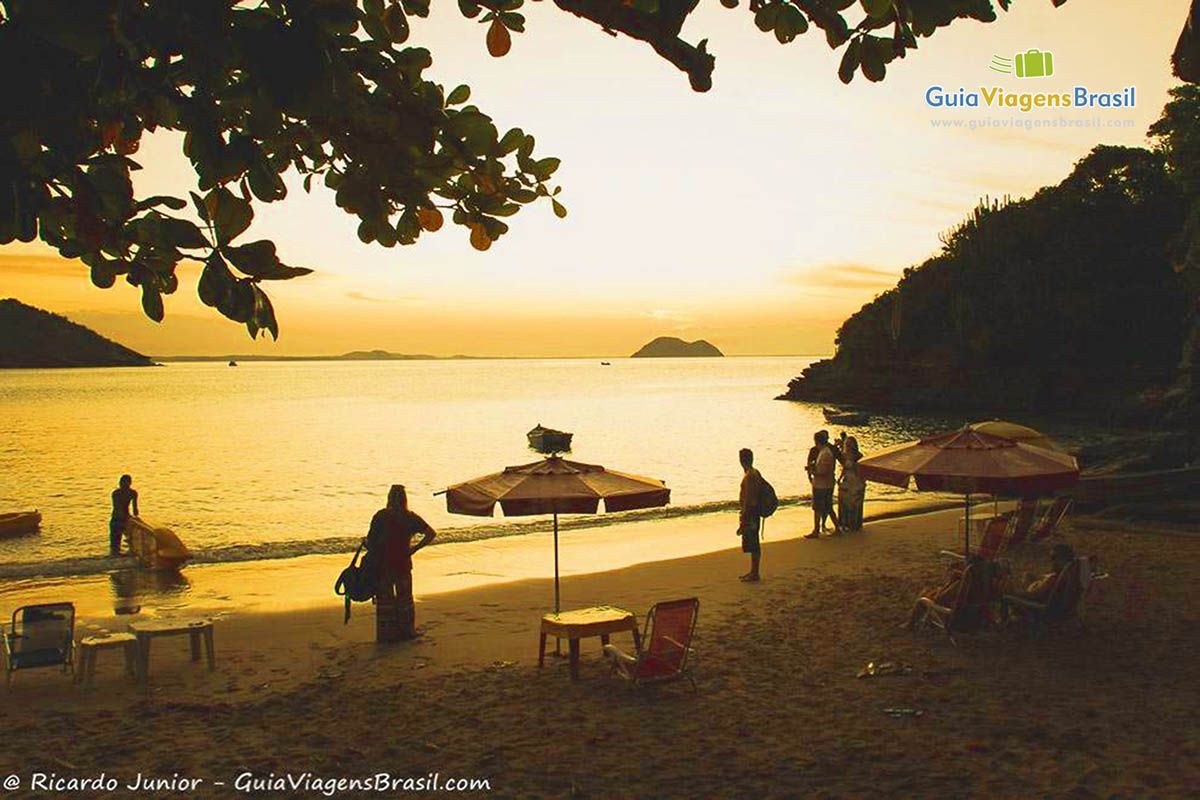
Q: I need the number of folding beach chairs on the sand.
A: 7